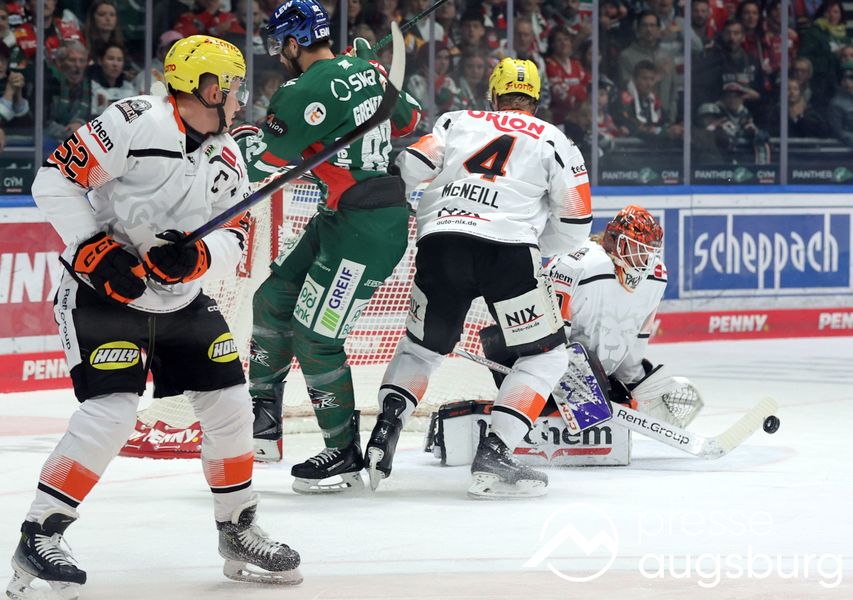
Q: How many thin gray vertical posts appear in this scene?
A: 9